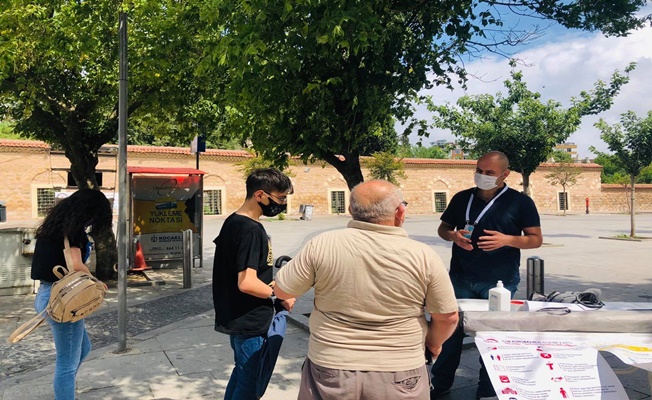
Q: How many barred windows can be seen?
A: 5